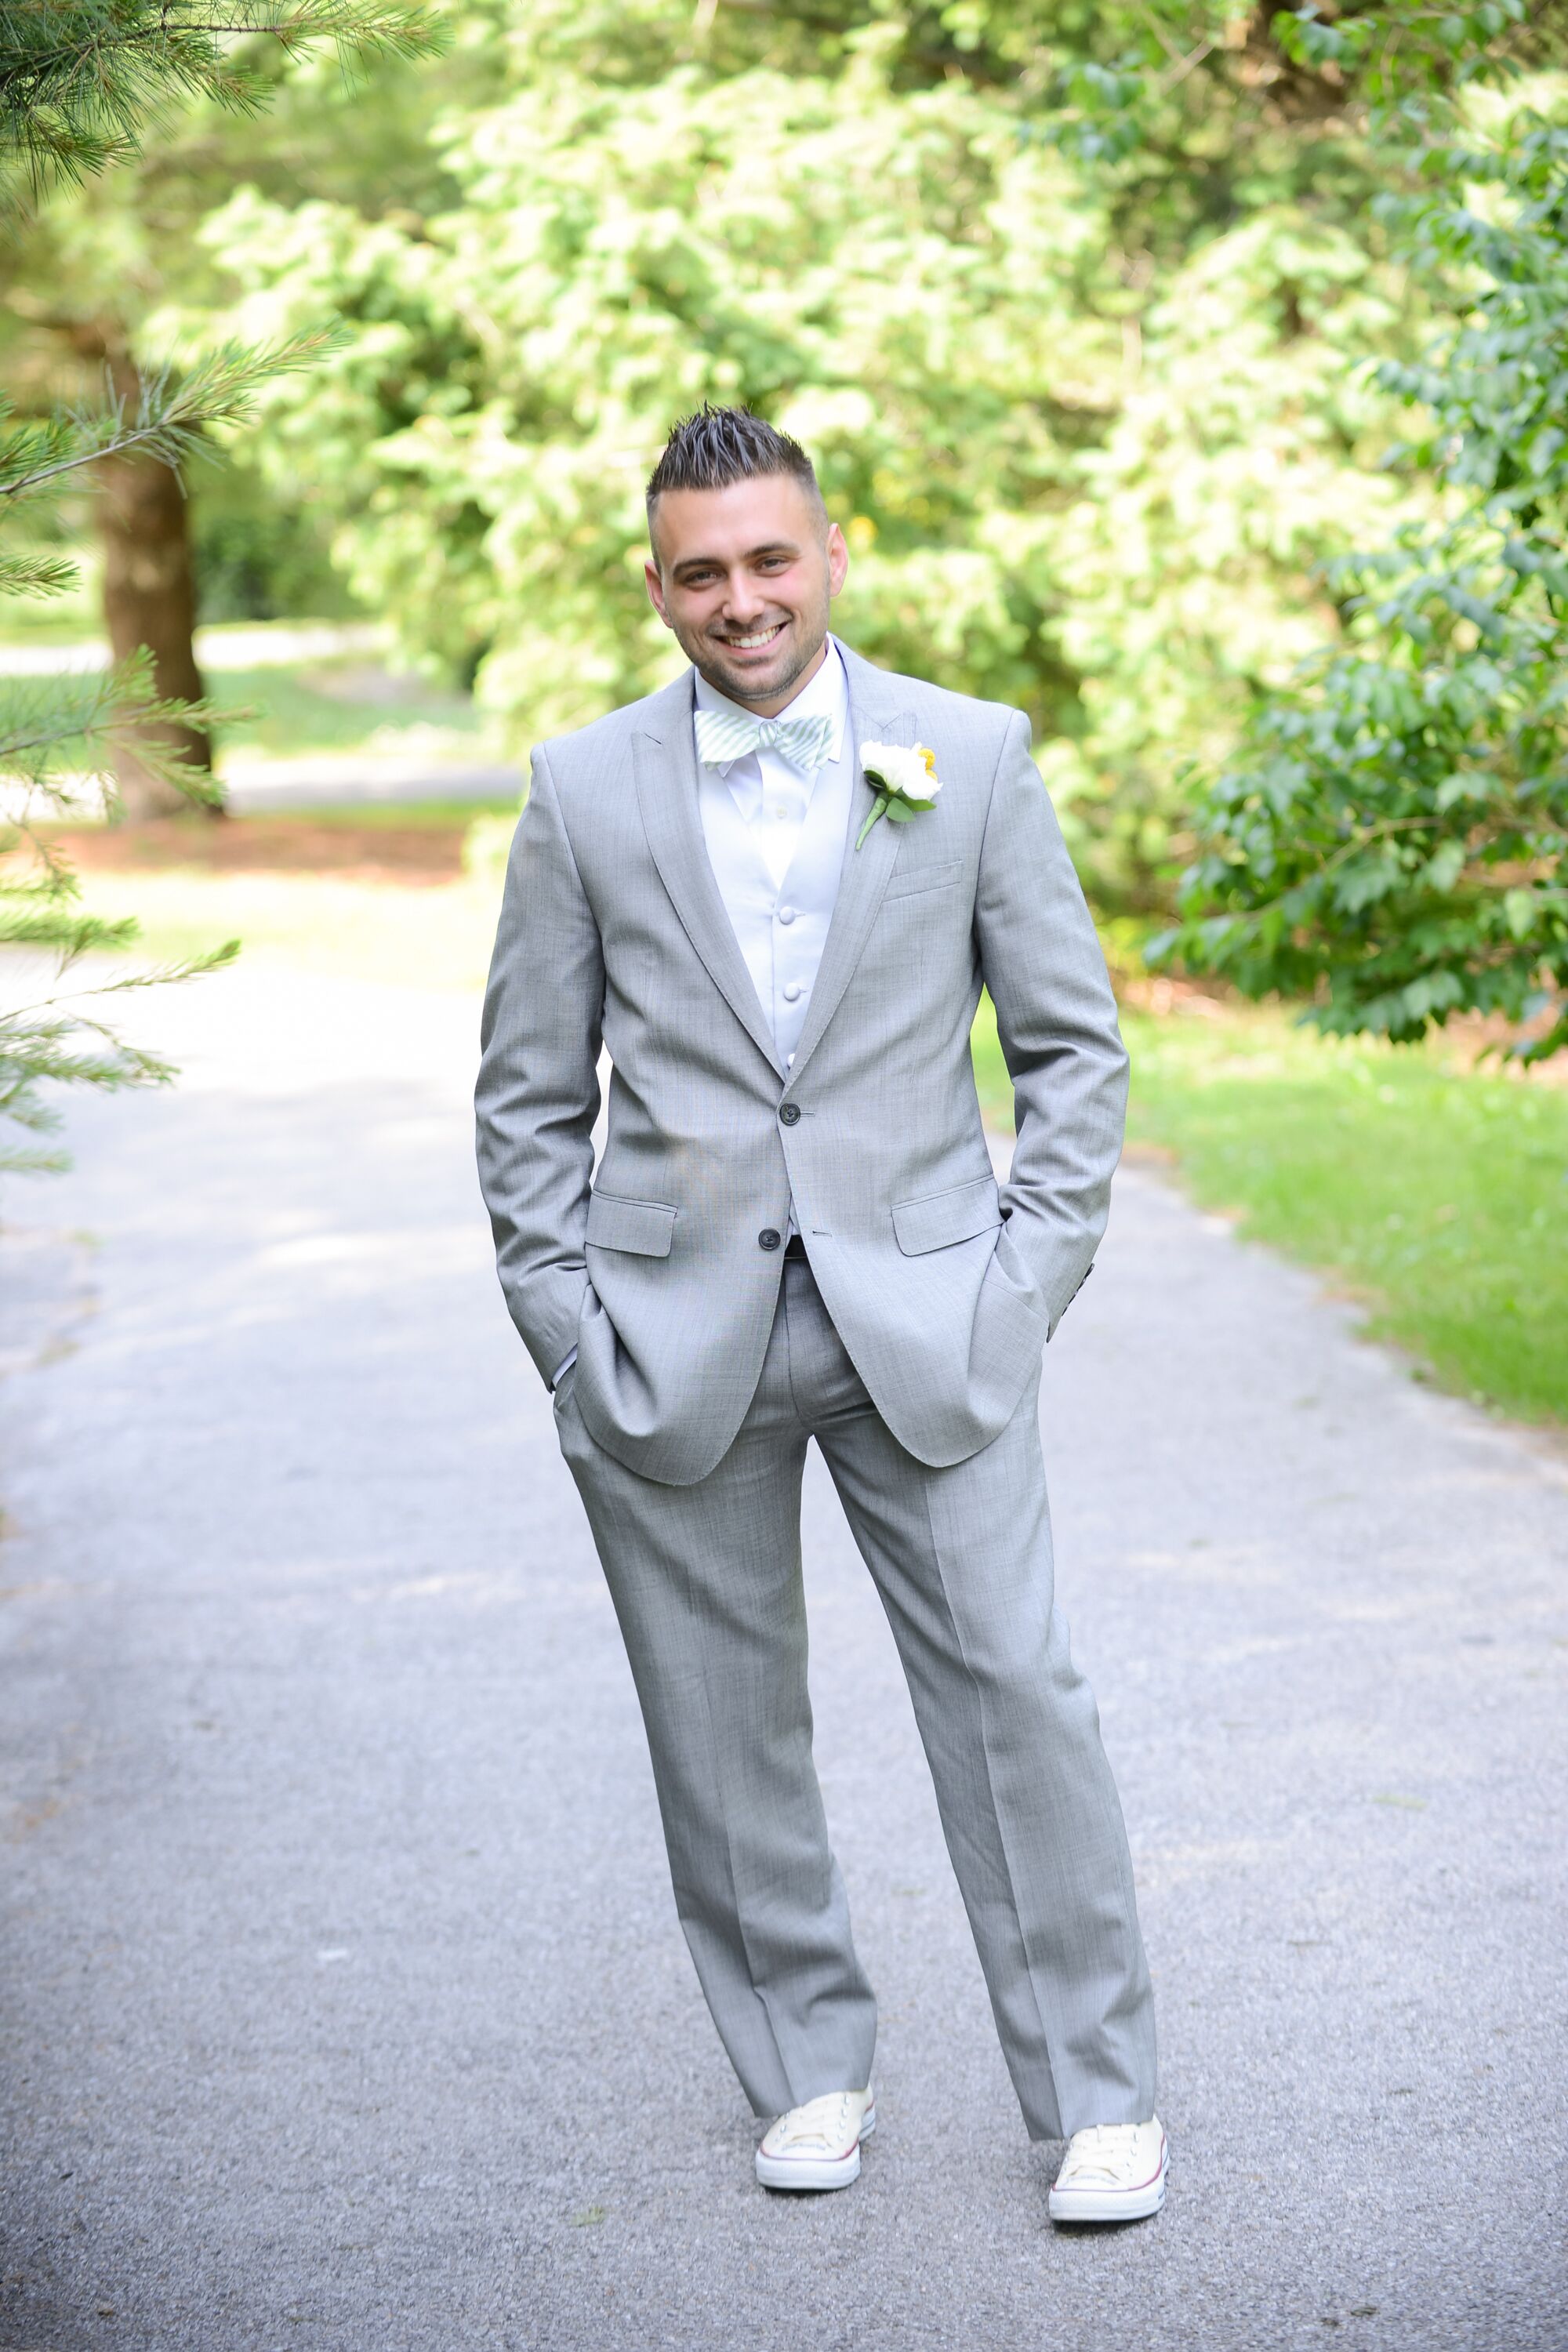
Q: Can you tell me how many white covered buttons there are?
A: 3